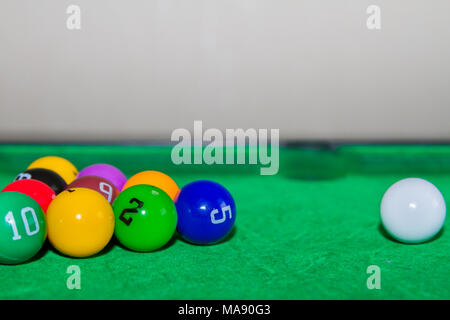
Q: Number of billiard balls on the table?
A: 11